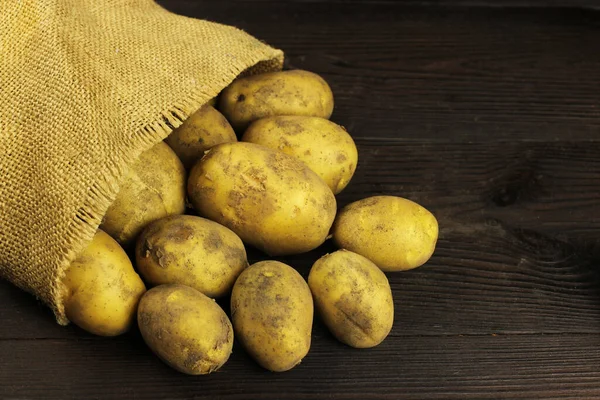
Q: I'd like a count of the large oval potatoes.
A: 11